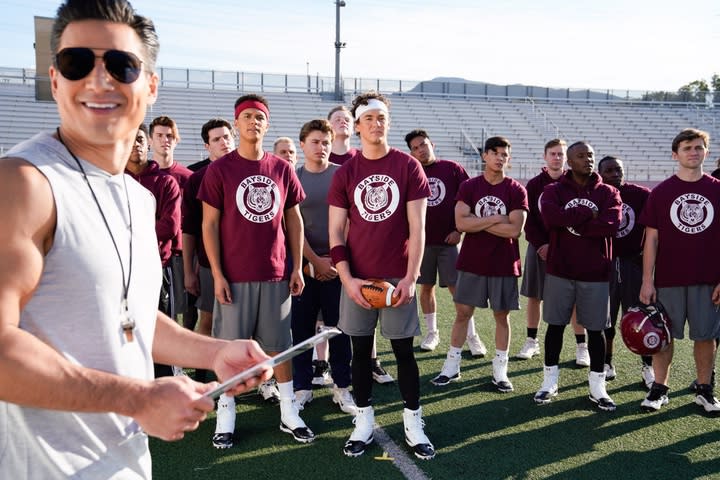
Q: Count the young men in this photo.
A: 14